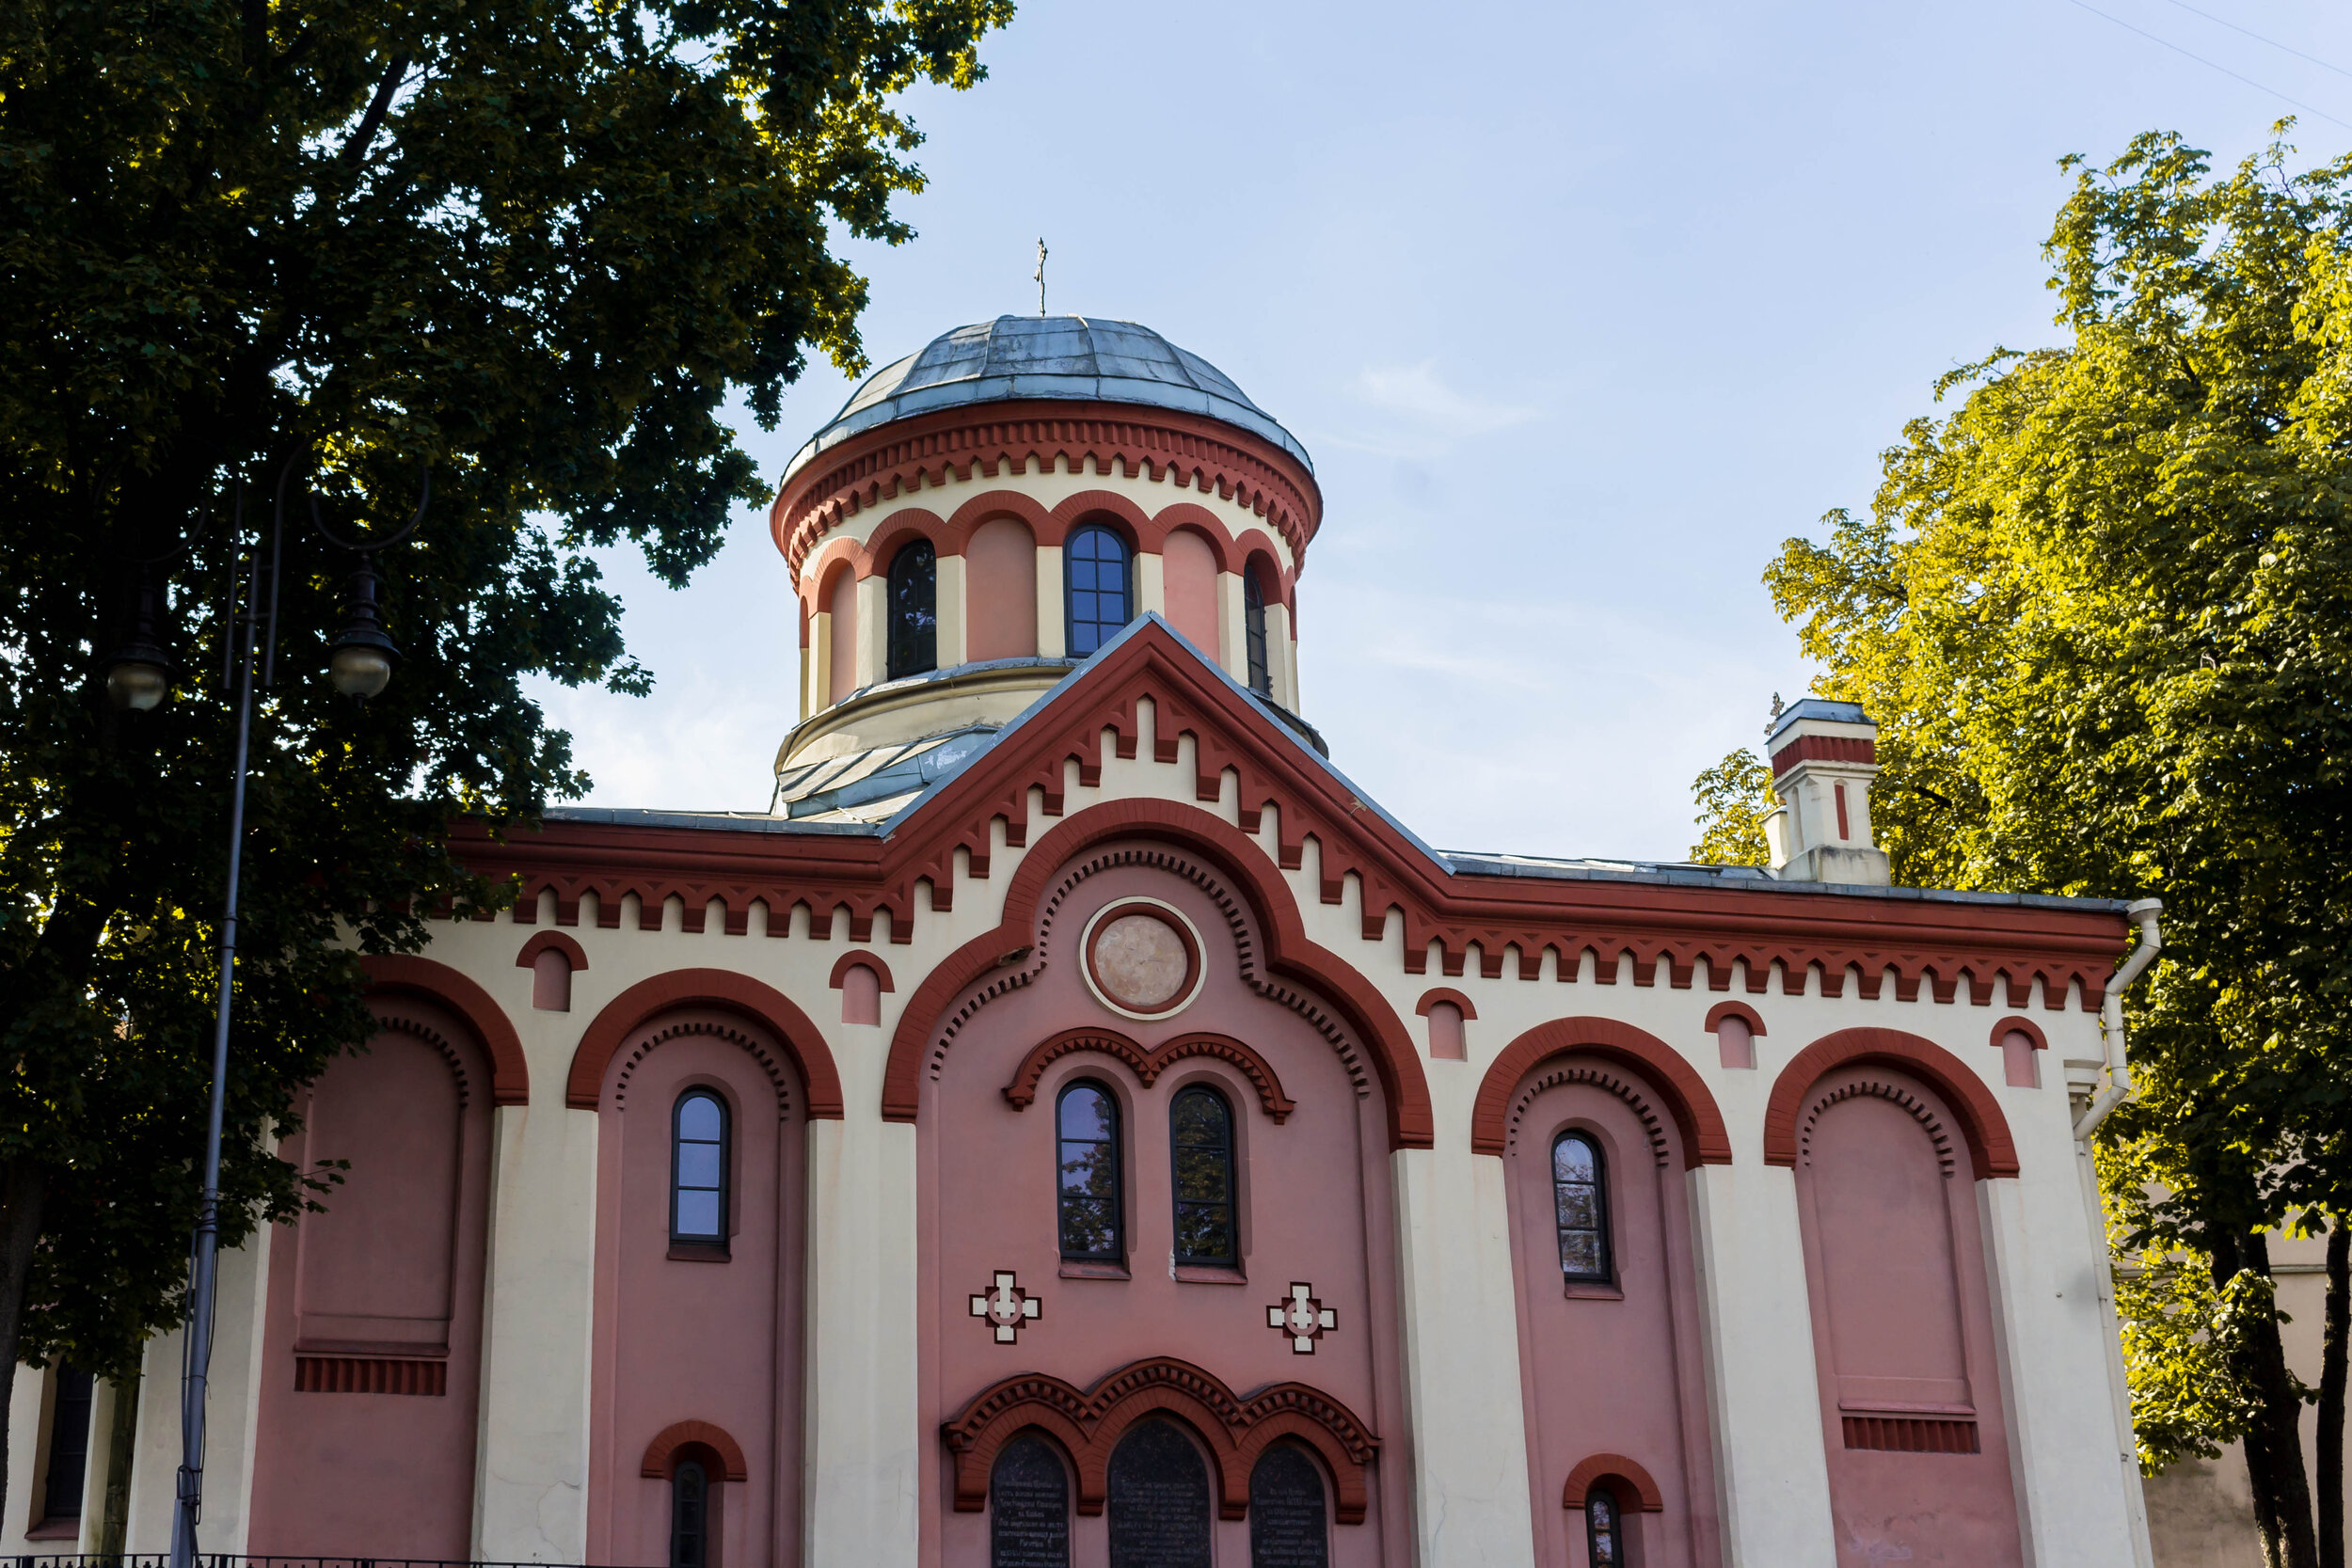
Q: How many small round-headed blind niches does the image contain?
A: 5